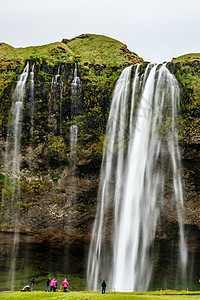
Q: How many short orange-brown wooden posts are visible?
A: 13